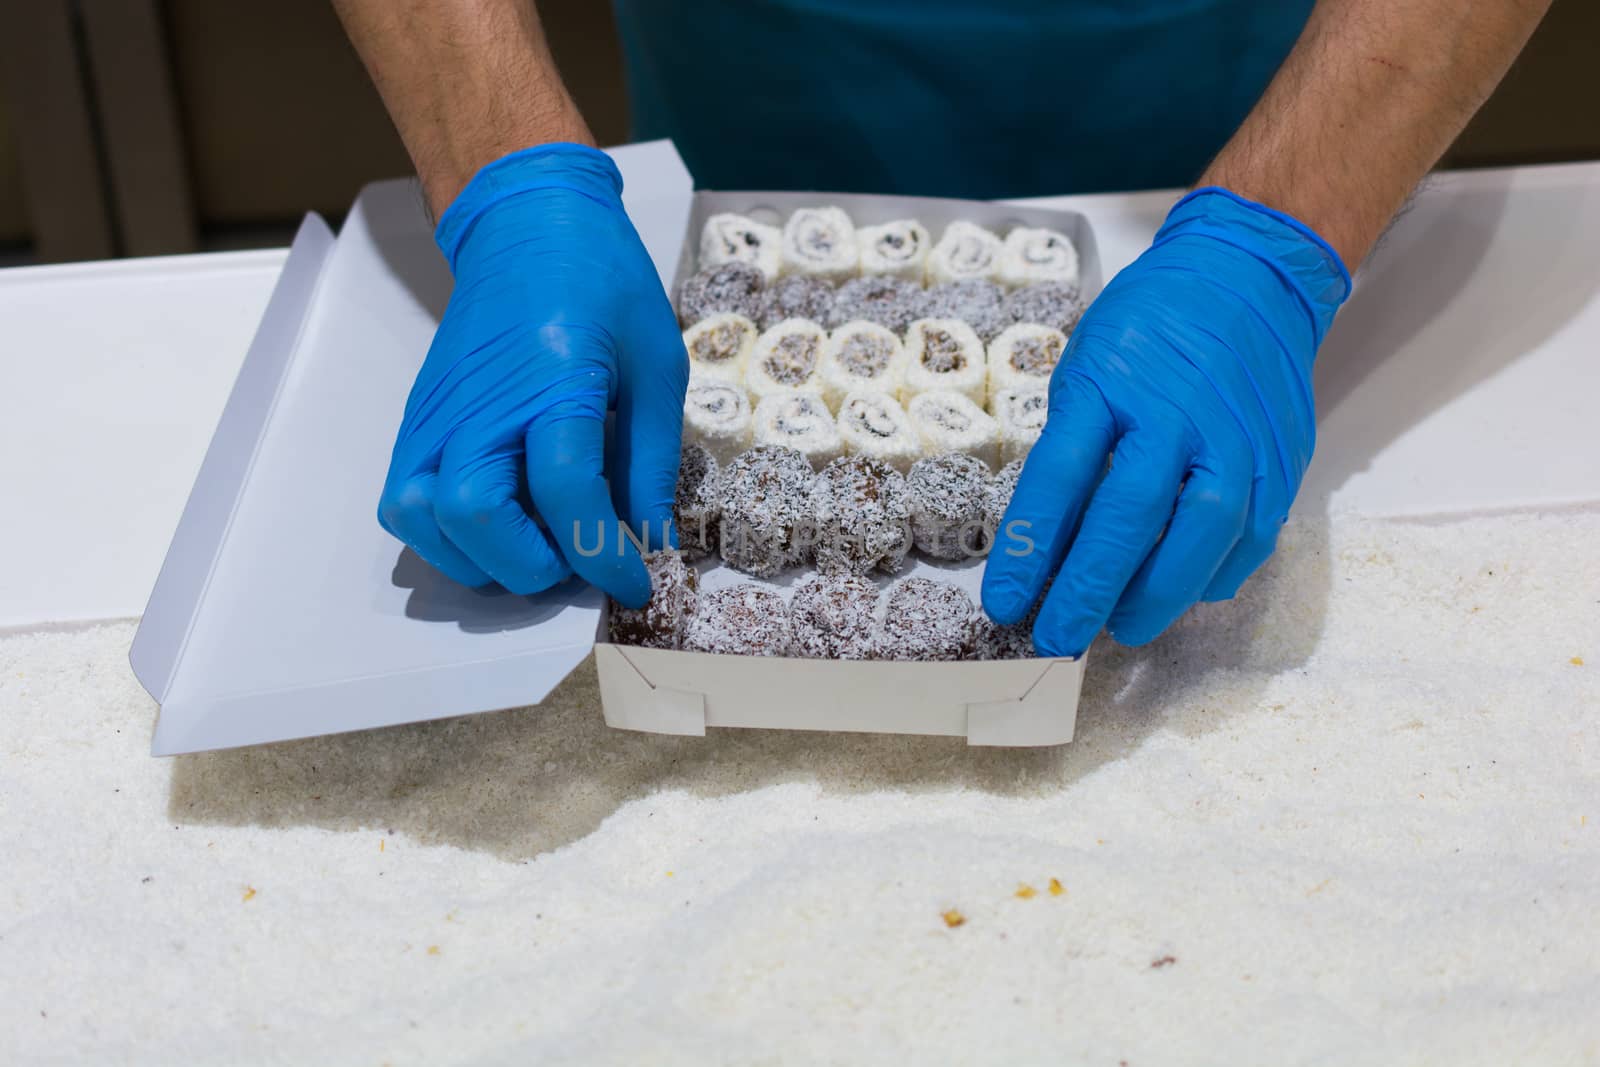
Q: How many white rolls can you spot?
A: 15